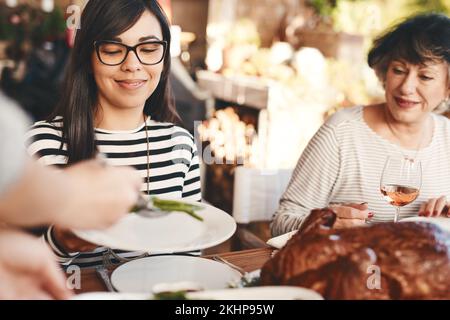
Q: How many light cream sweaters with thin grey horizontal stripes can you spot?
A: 1